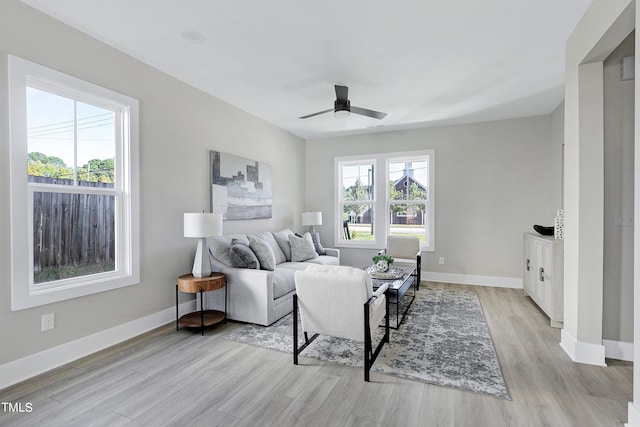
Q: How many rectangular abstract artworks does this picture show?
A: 1